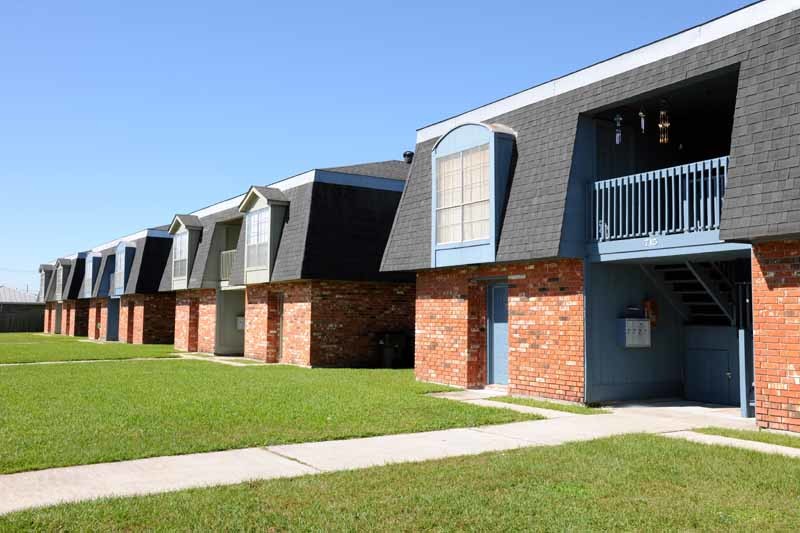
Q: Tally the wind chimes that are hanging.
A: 3